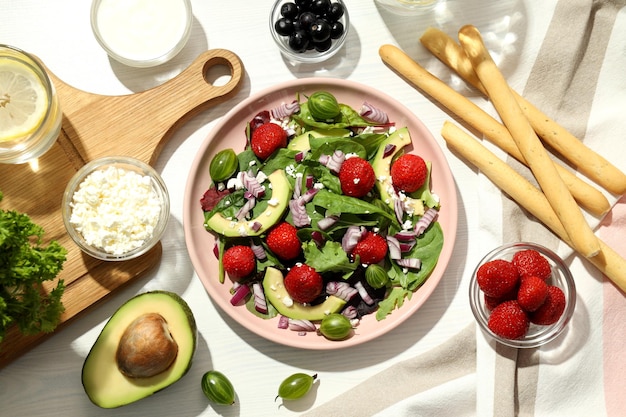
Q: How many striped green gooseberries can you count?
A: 6